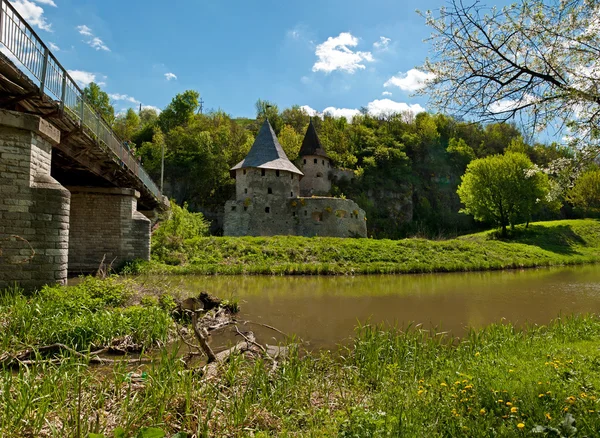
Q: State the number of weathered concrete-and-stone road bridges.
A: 1